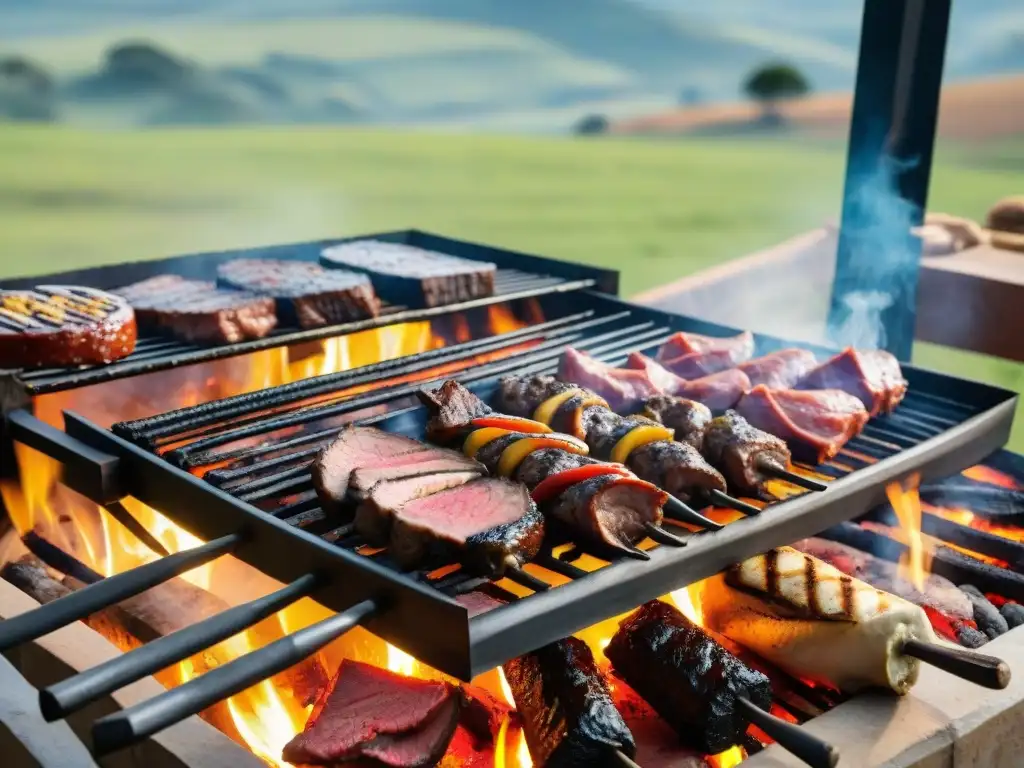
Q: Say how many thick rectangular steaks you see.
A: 3